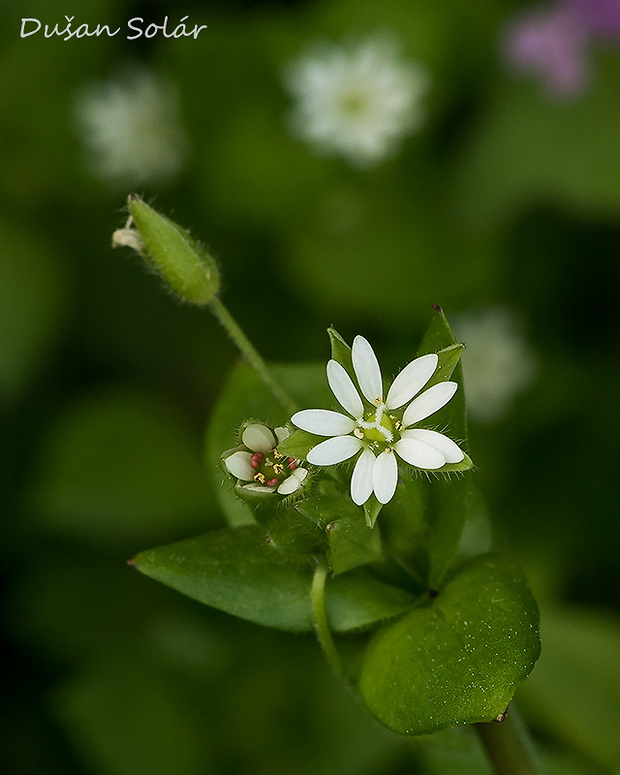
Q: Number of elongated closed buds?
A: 1